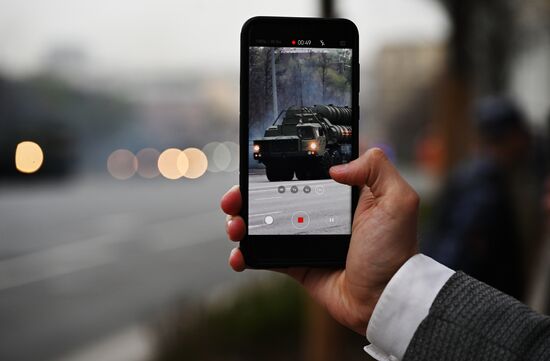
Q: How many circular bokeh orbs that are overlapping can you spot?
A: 6